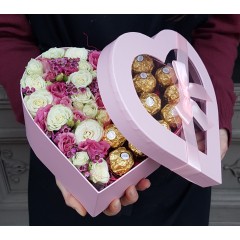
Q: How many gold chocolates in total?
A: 10